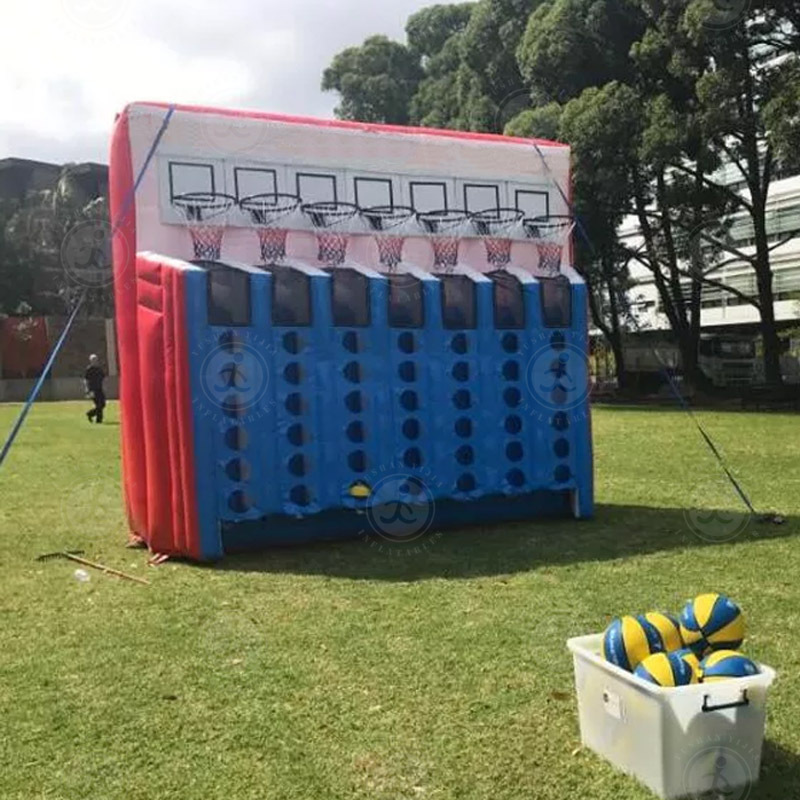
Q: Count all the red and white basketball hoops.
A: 7